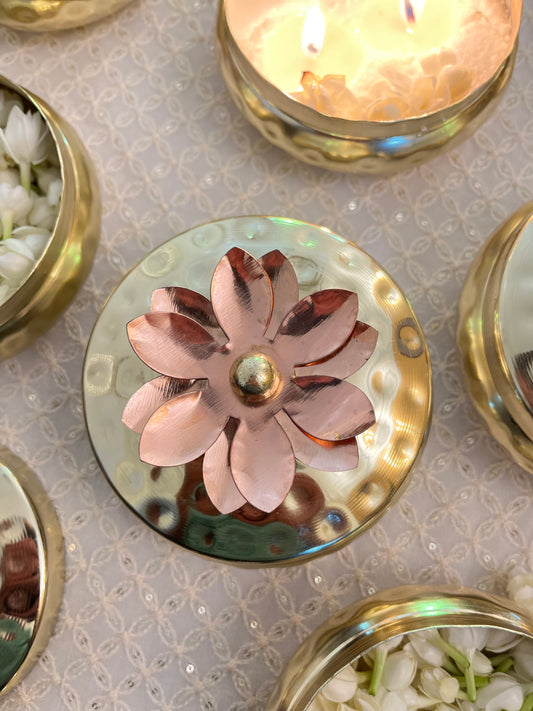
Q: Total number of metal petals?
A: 12